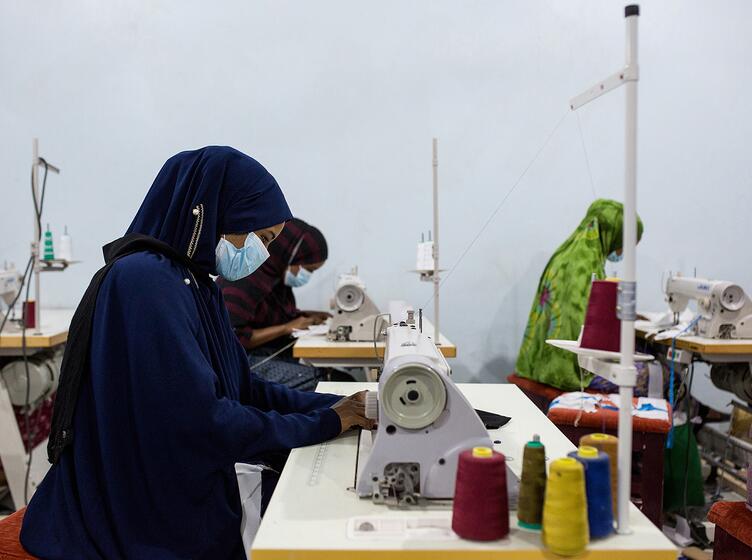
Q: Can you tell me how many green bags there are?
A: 1